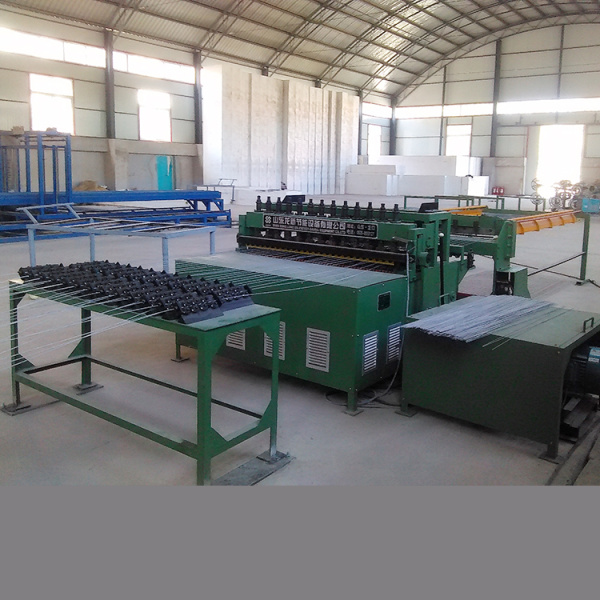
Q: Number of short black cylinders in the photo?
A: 13